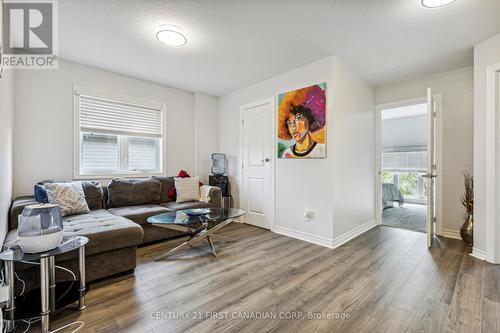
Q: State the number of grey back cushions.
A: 3